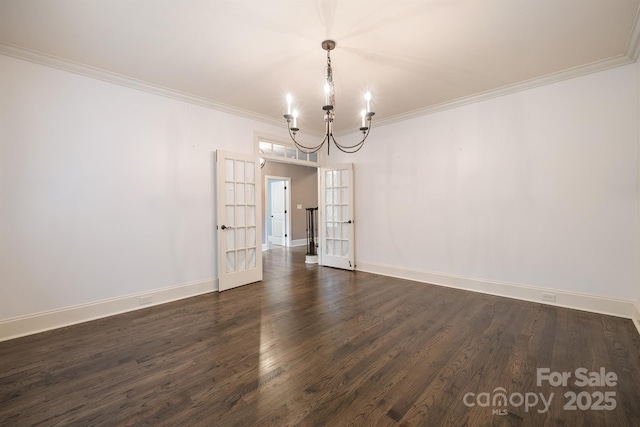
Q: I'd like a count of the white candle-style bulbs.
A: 5